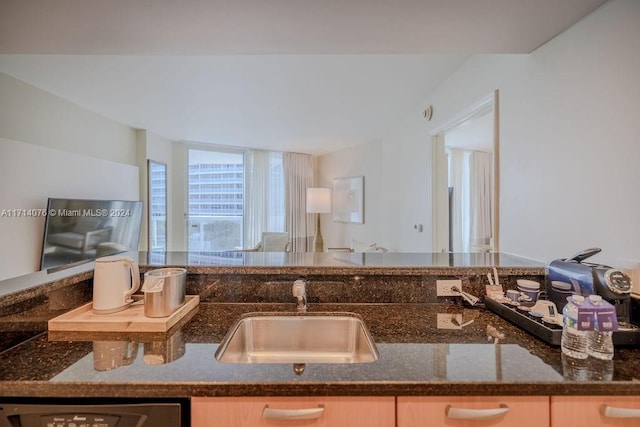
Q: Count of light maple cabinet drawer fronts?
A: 3